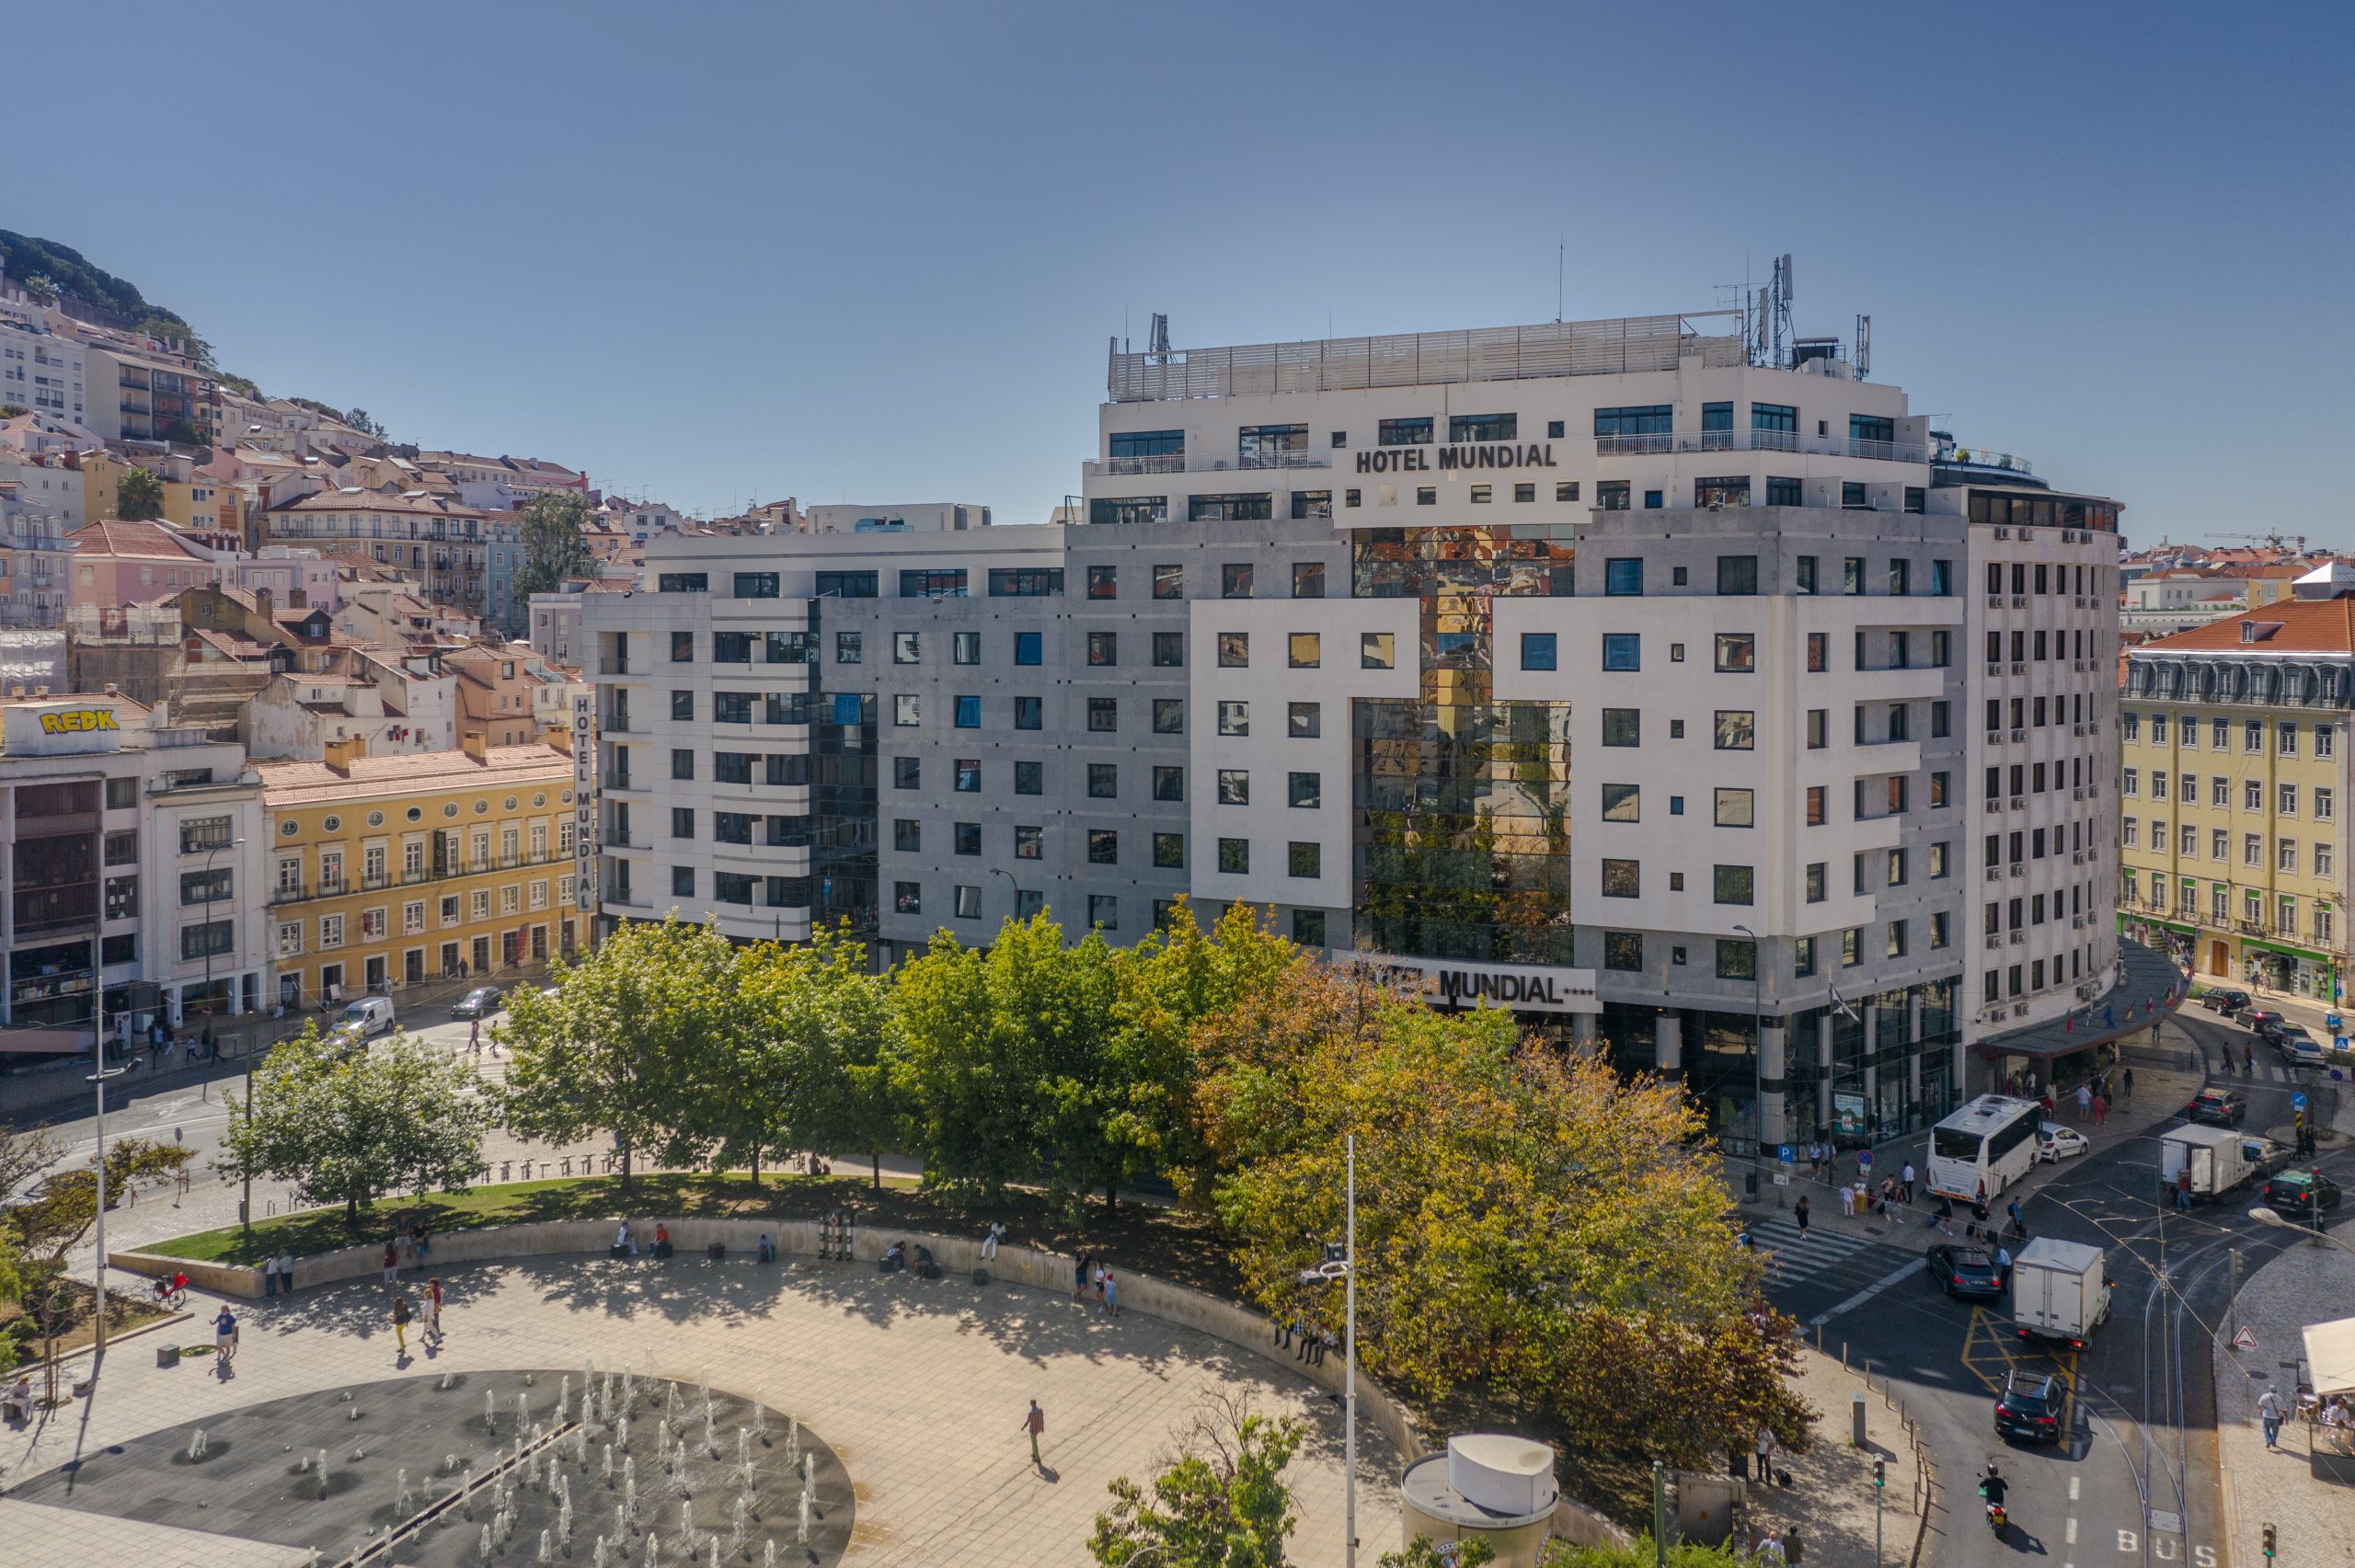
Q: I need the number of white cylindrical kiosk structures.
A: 1